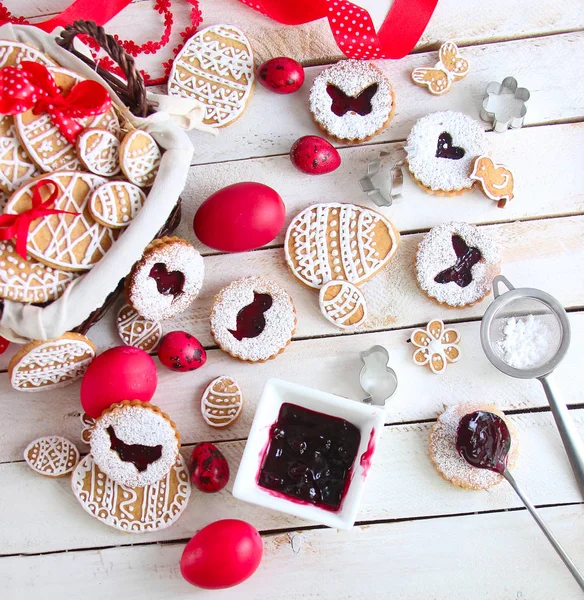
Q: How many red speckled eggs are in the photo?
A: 4